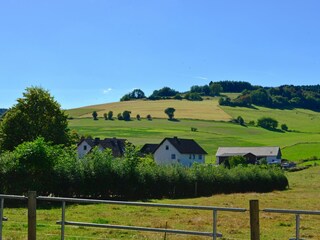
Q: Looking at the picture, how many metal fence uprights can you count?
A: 4